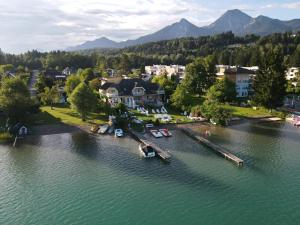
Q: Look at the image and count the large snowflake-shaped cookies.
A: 0